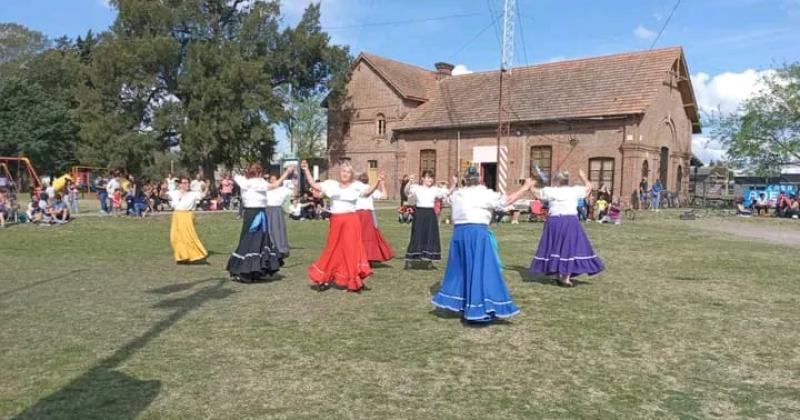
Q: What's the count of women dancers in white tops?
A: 8